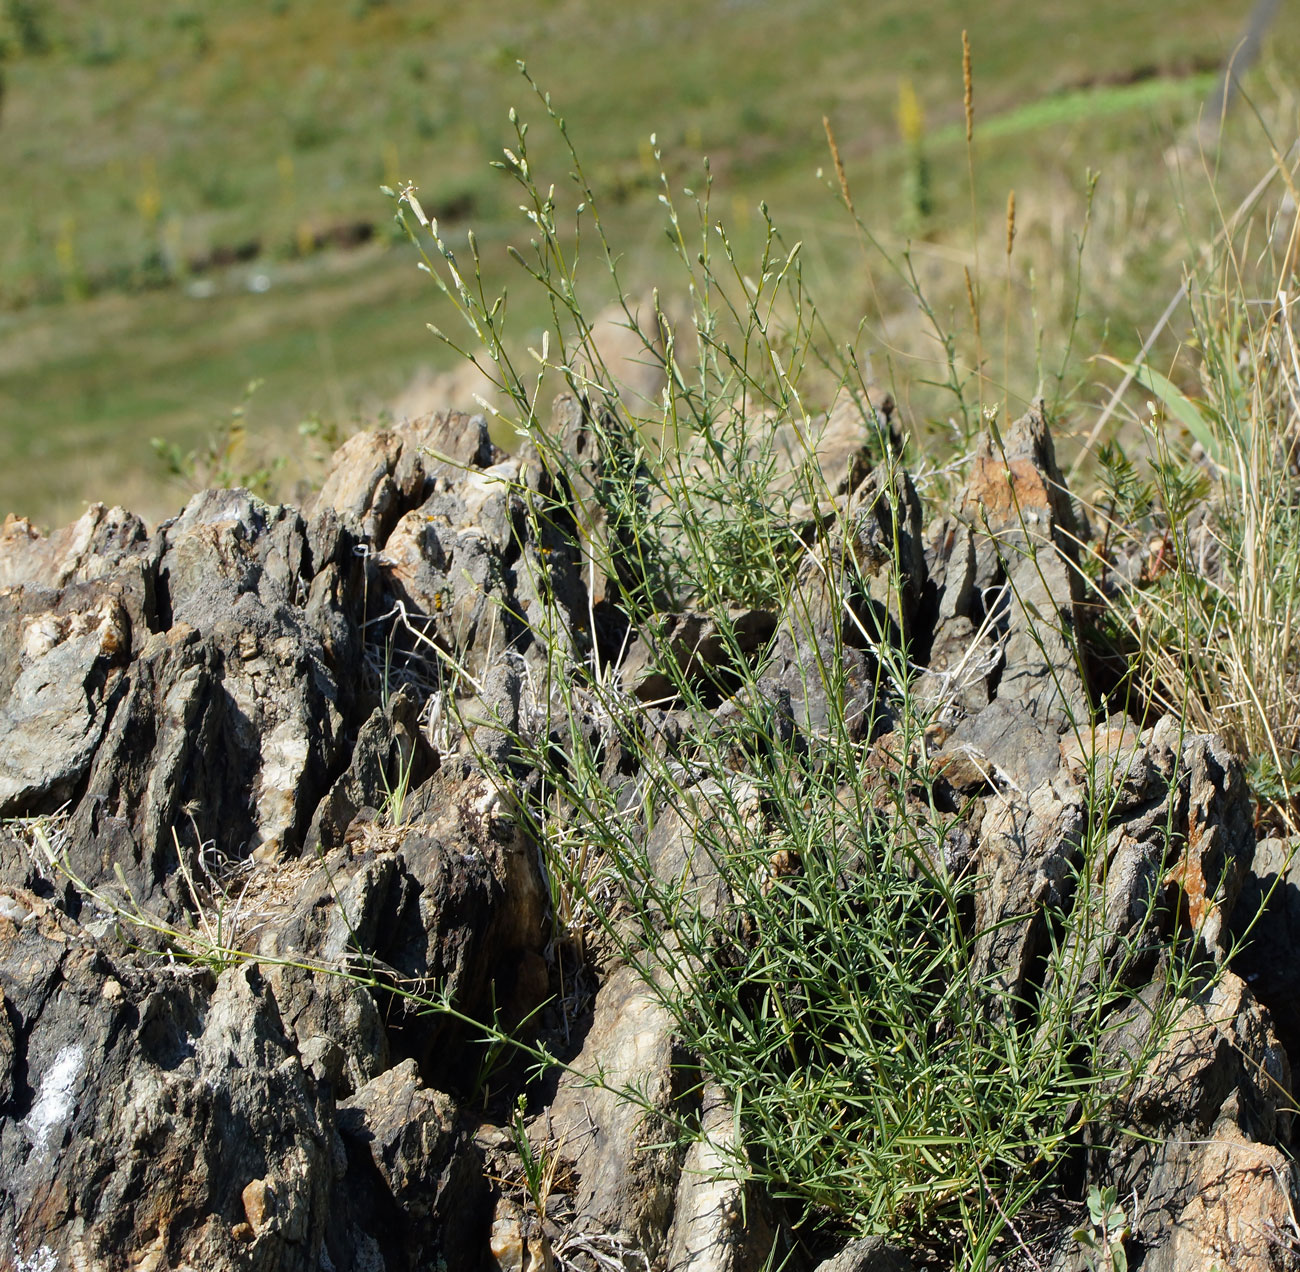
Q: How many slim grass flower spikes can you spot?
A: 4